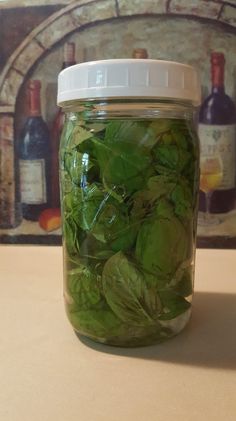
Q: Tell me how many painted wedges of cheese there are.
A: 0